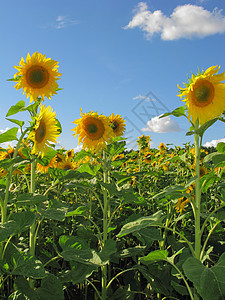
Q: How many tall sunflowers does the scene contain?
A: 5